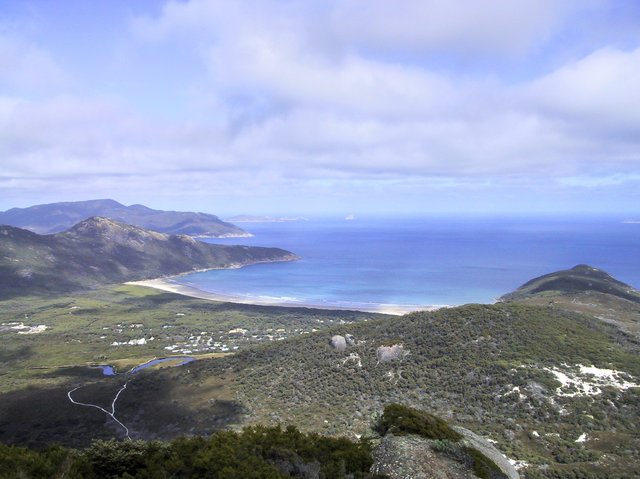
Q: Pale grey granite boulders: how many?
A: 2